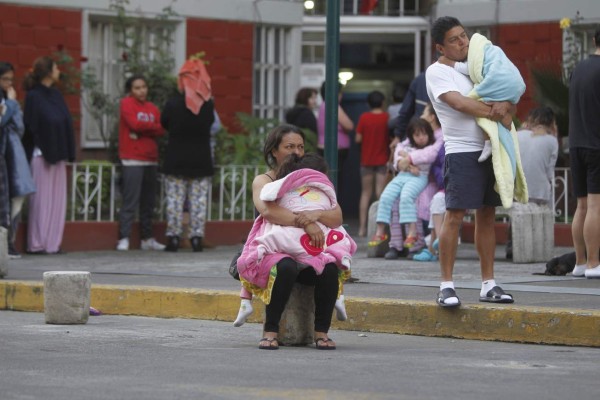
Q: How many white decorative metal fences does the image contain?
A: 2